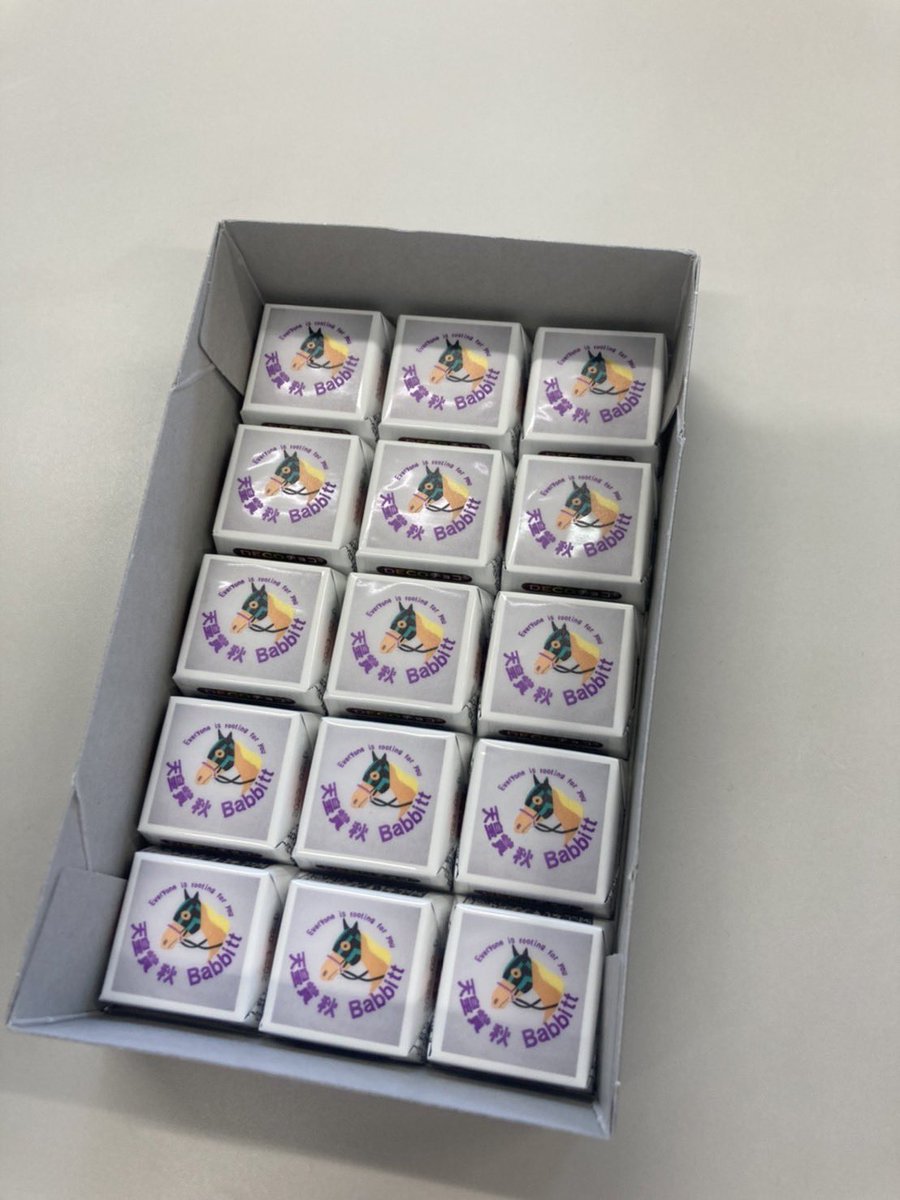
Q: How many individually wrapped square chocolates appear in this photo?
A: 15